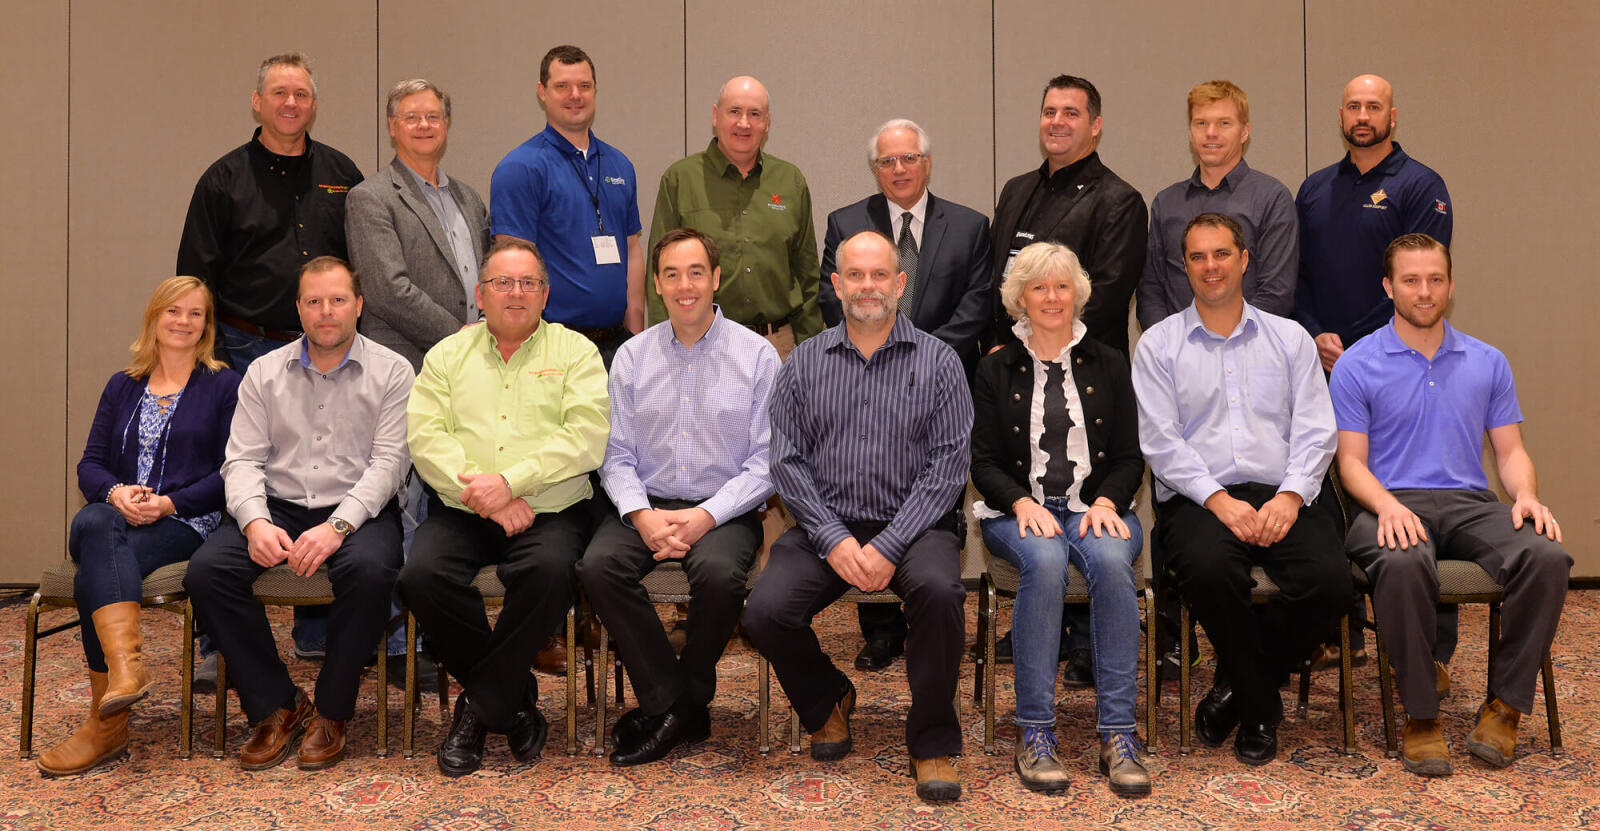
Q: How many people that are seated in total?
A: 8